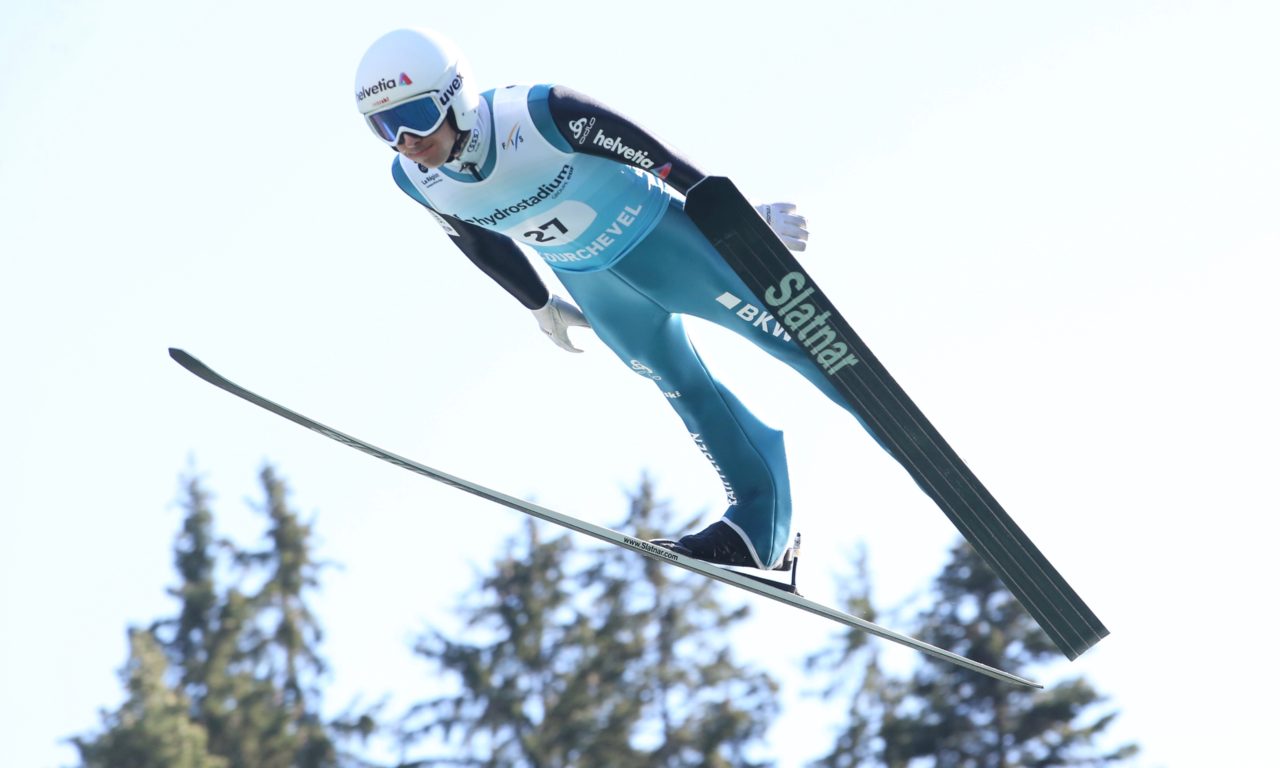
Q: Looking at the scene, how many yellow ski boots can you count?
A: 0